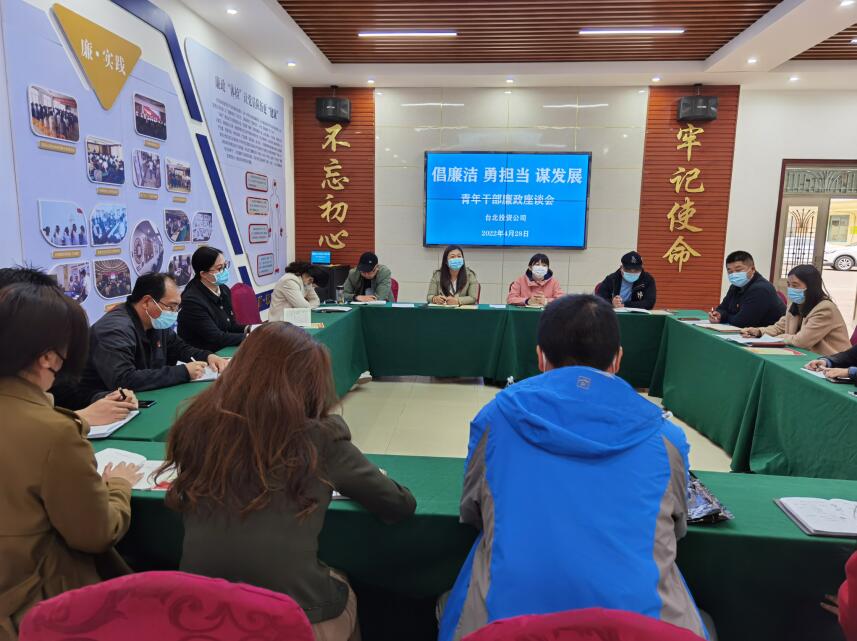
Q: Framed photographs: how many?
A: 13